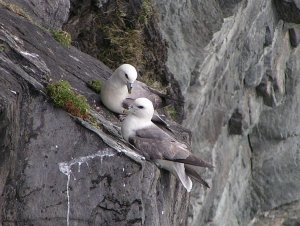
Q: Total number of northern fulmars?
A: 2